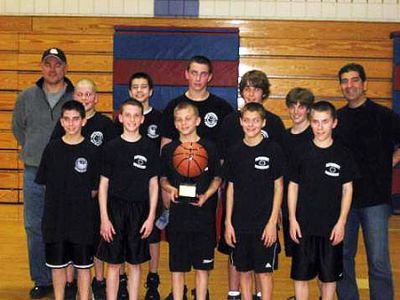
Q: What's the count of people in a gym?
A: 12